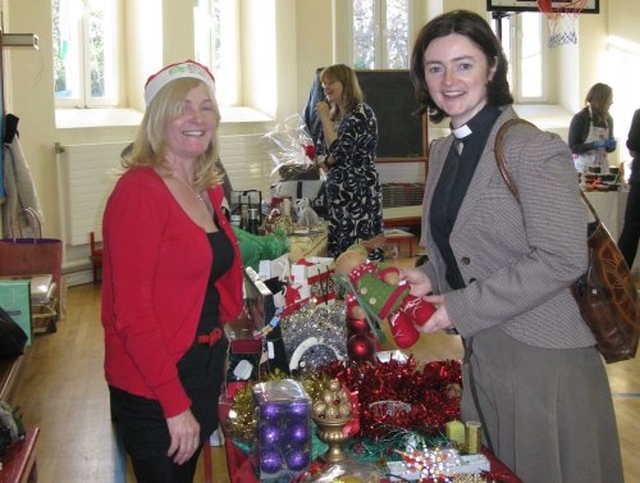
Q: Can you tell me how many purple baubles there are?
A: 6